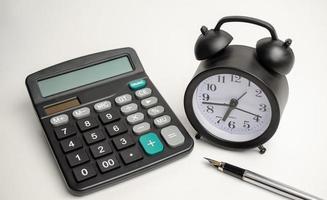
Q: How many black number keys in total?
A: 11